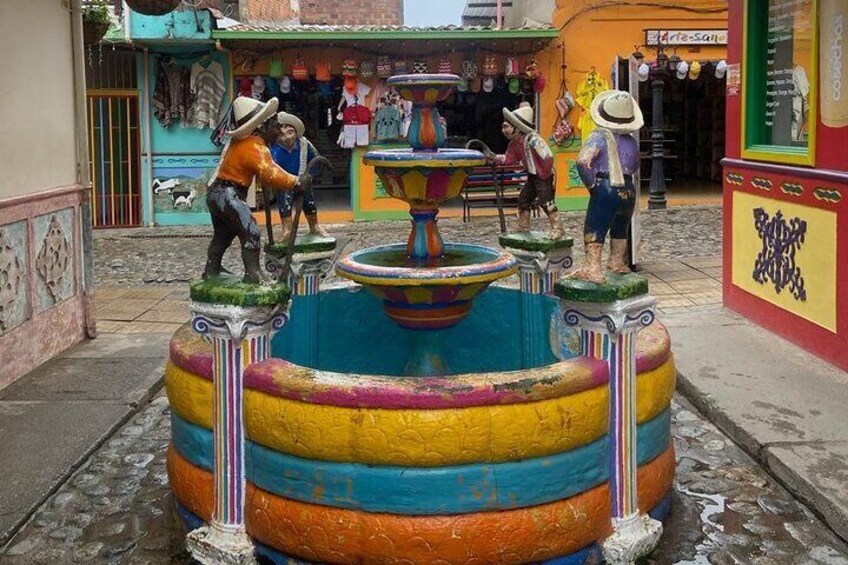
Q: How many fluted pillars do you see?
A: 4